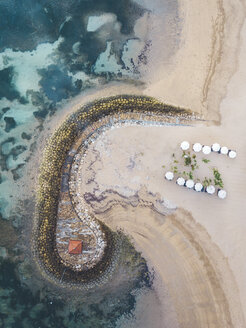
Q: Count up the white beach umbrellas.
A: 12